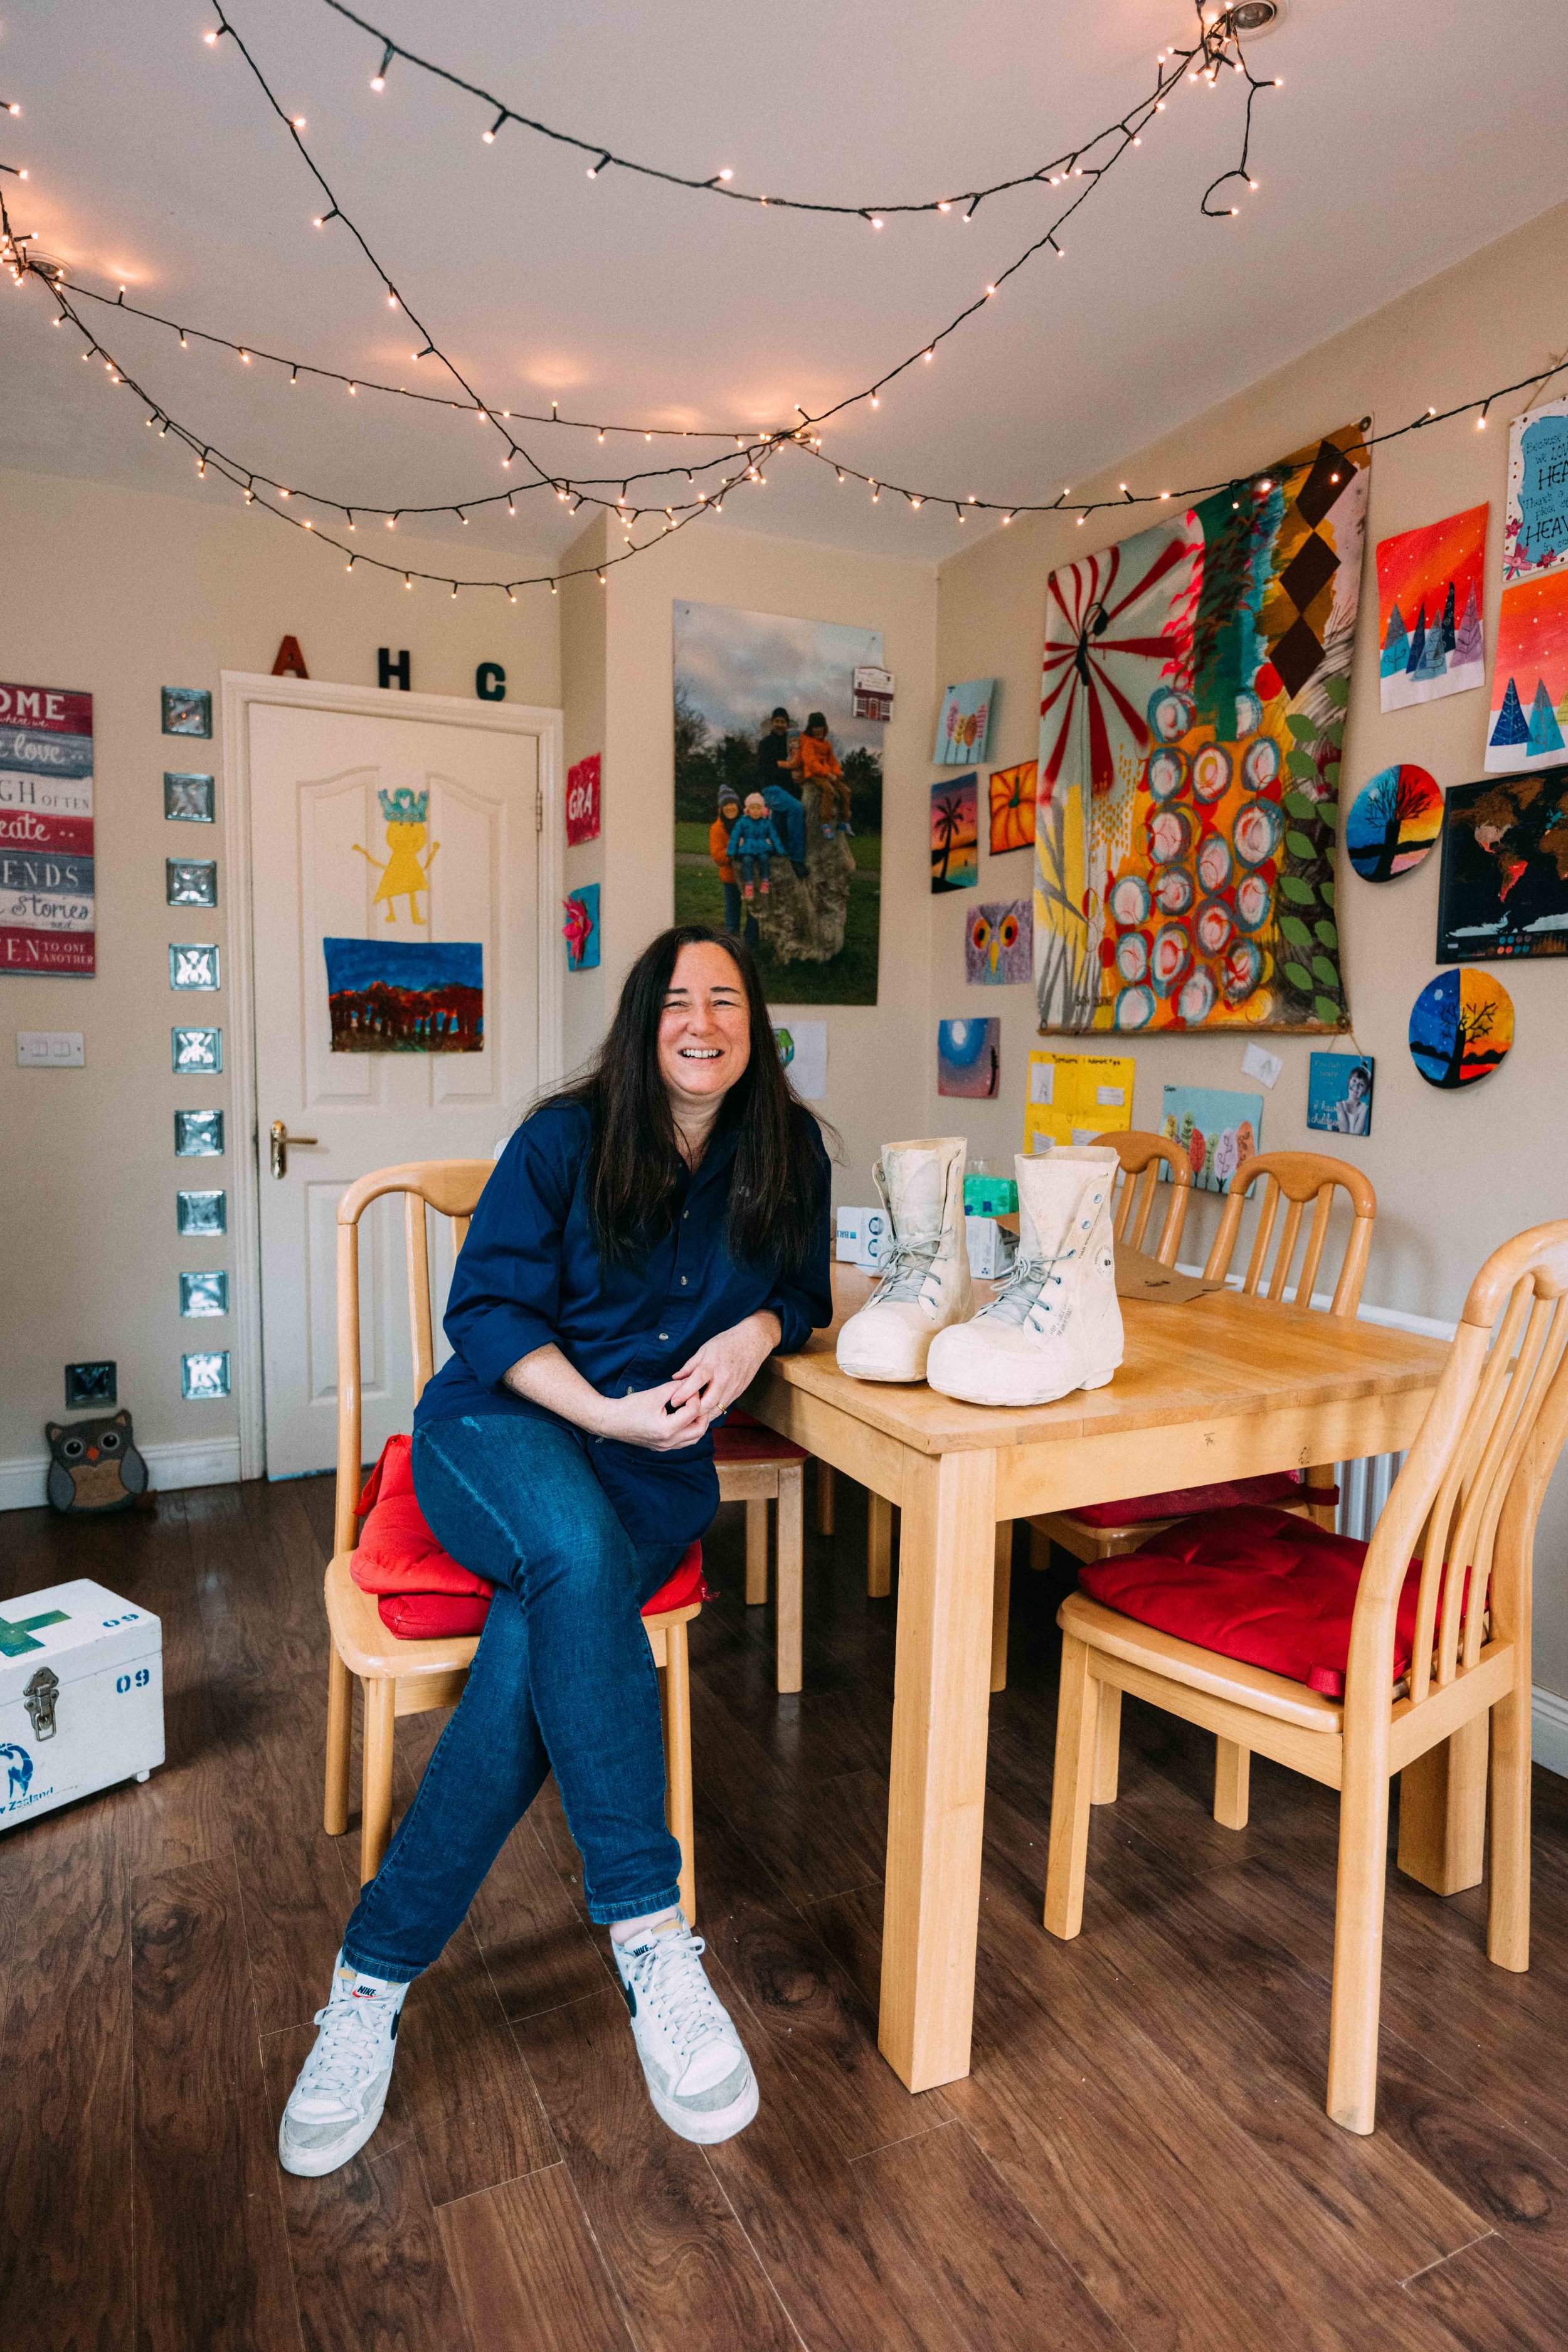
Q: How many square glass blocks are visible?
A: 10